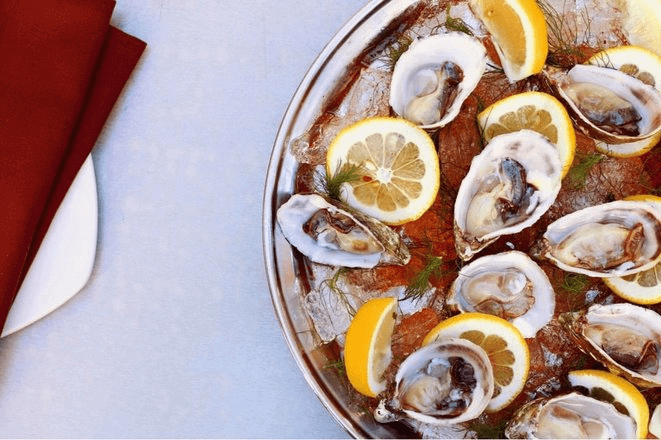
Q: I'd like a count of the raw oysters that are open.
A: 9